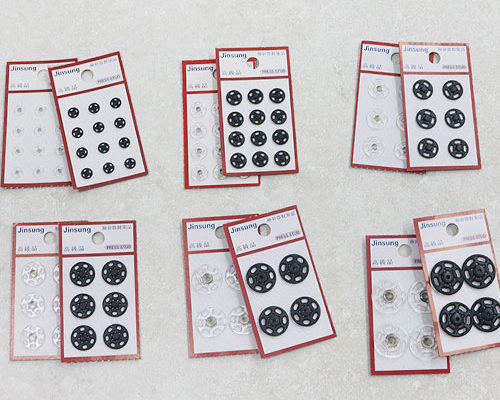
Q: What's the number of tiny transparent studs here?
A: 11